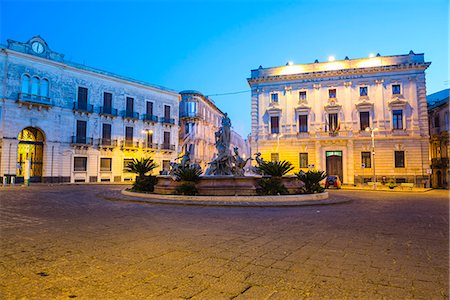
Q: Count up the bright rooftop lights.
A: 3